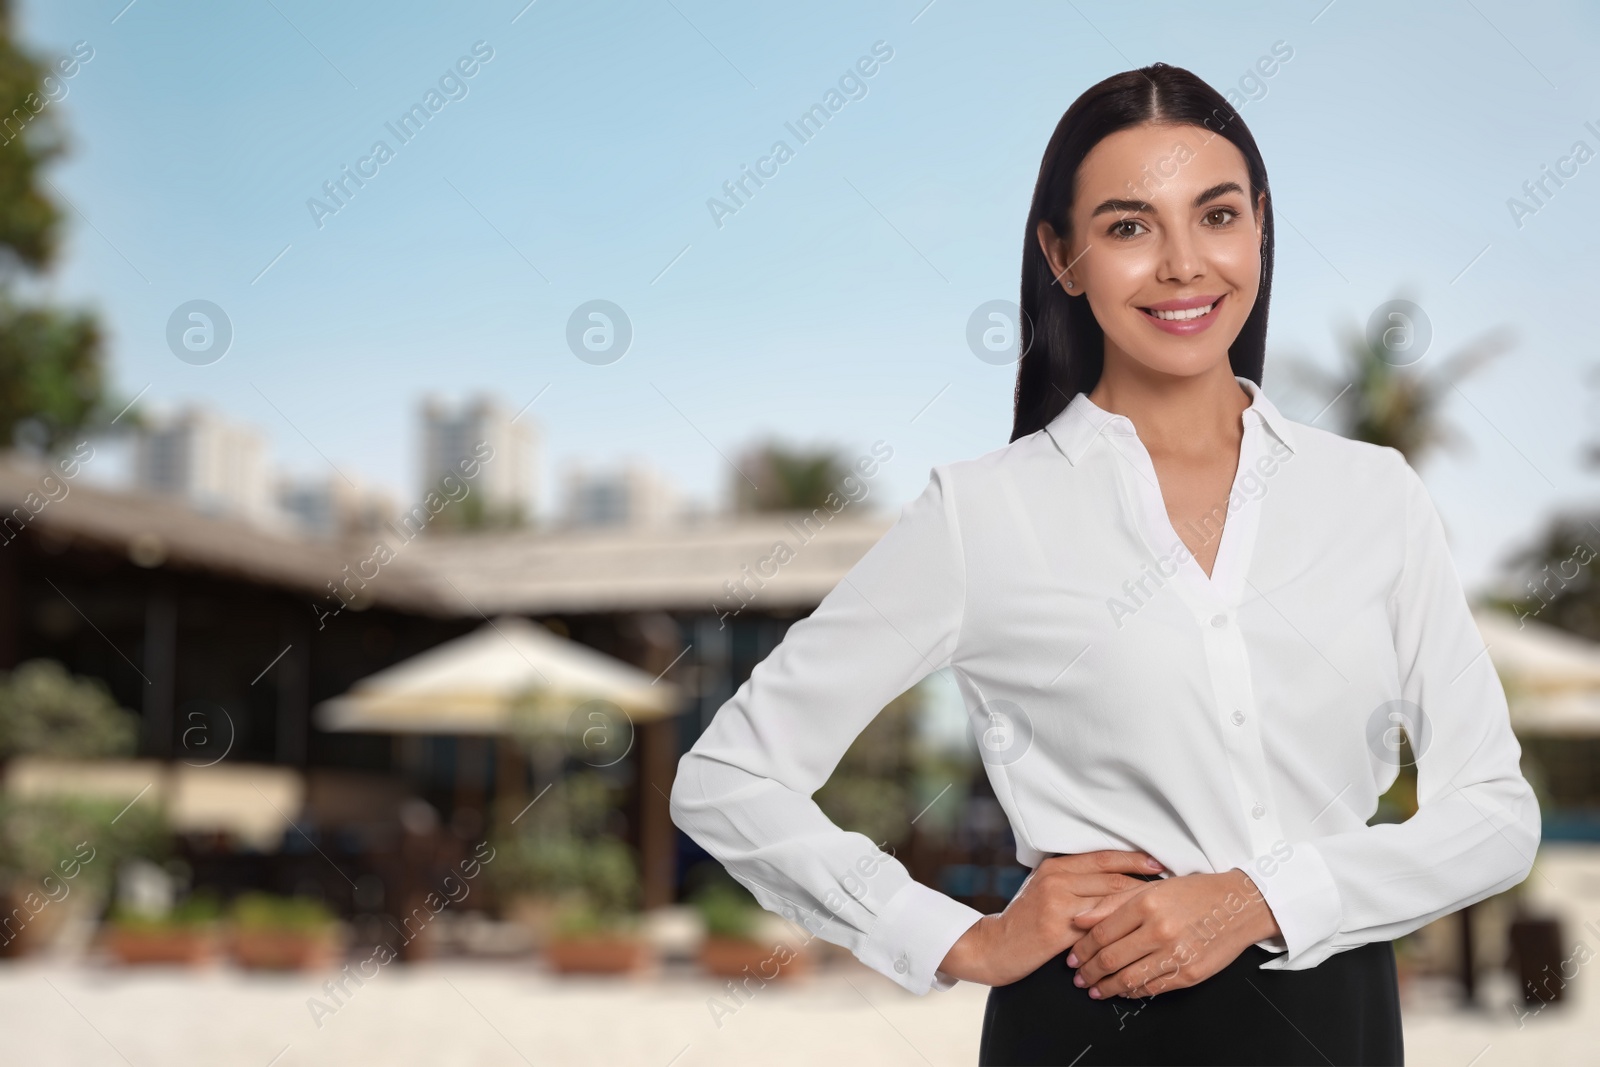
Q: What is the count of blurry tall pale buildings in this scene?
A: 4